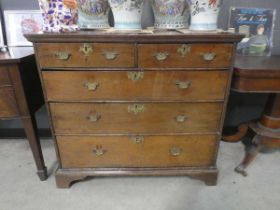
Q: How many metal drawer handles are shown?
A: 10